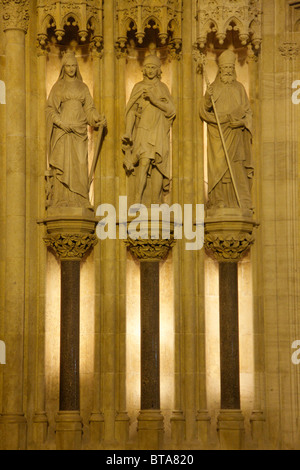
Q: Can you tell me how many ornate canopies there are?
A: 3